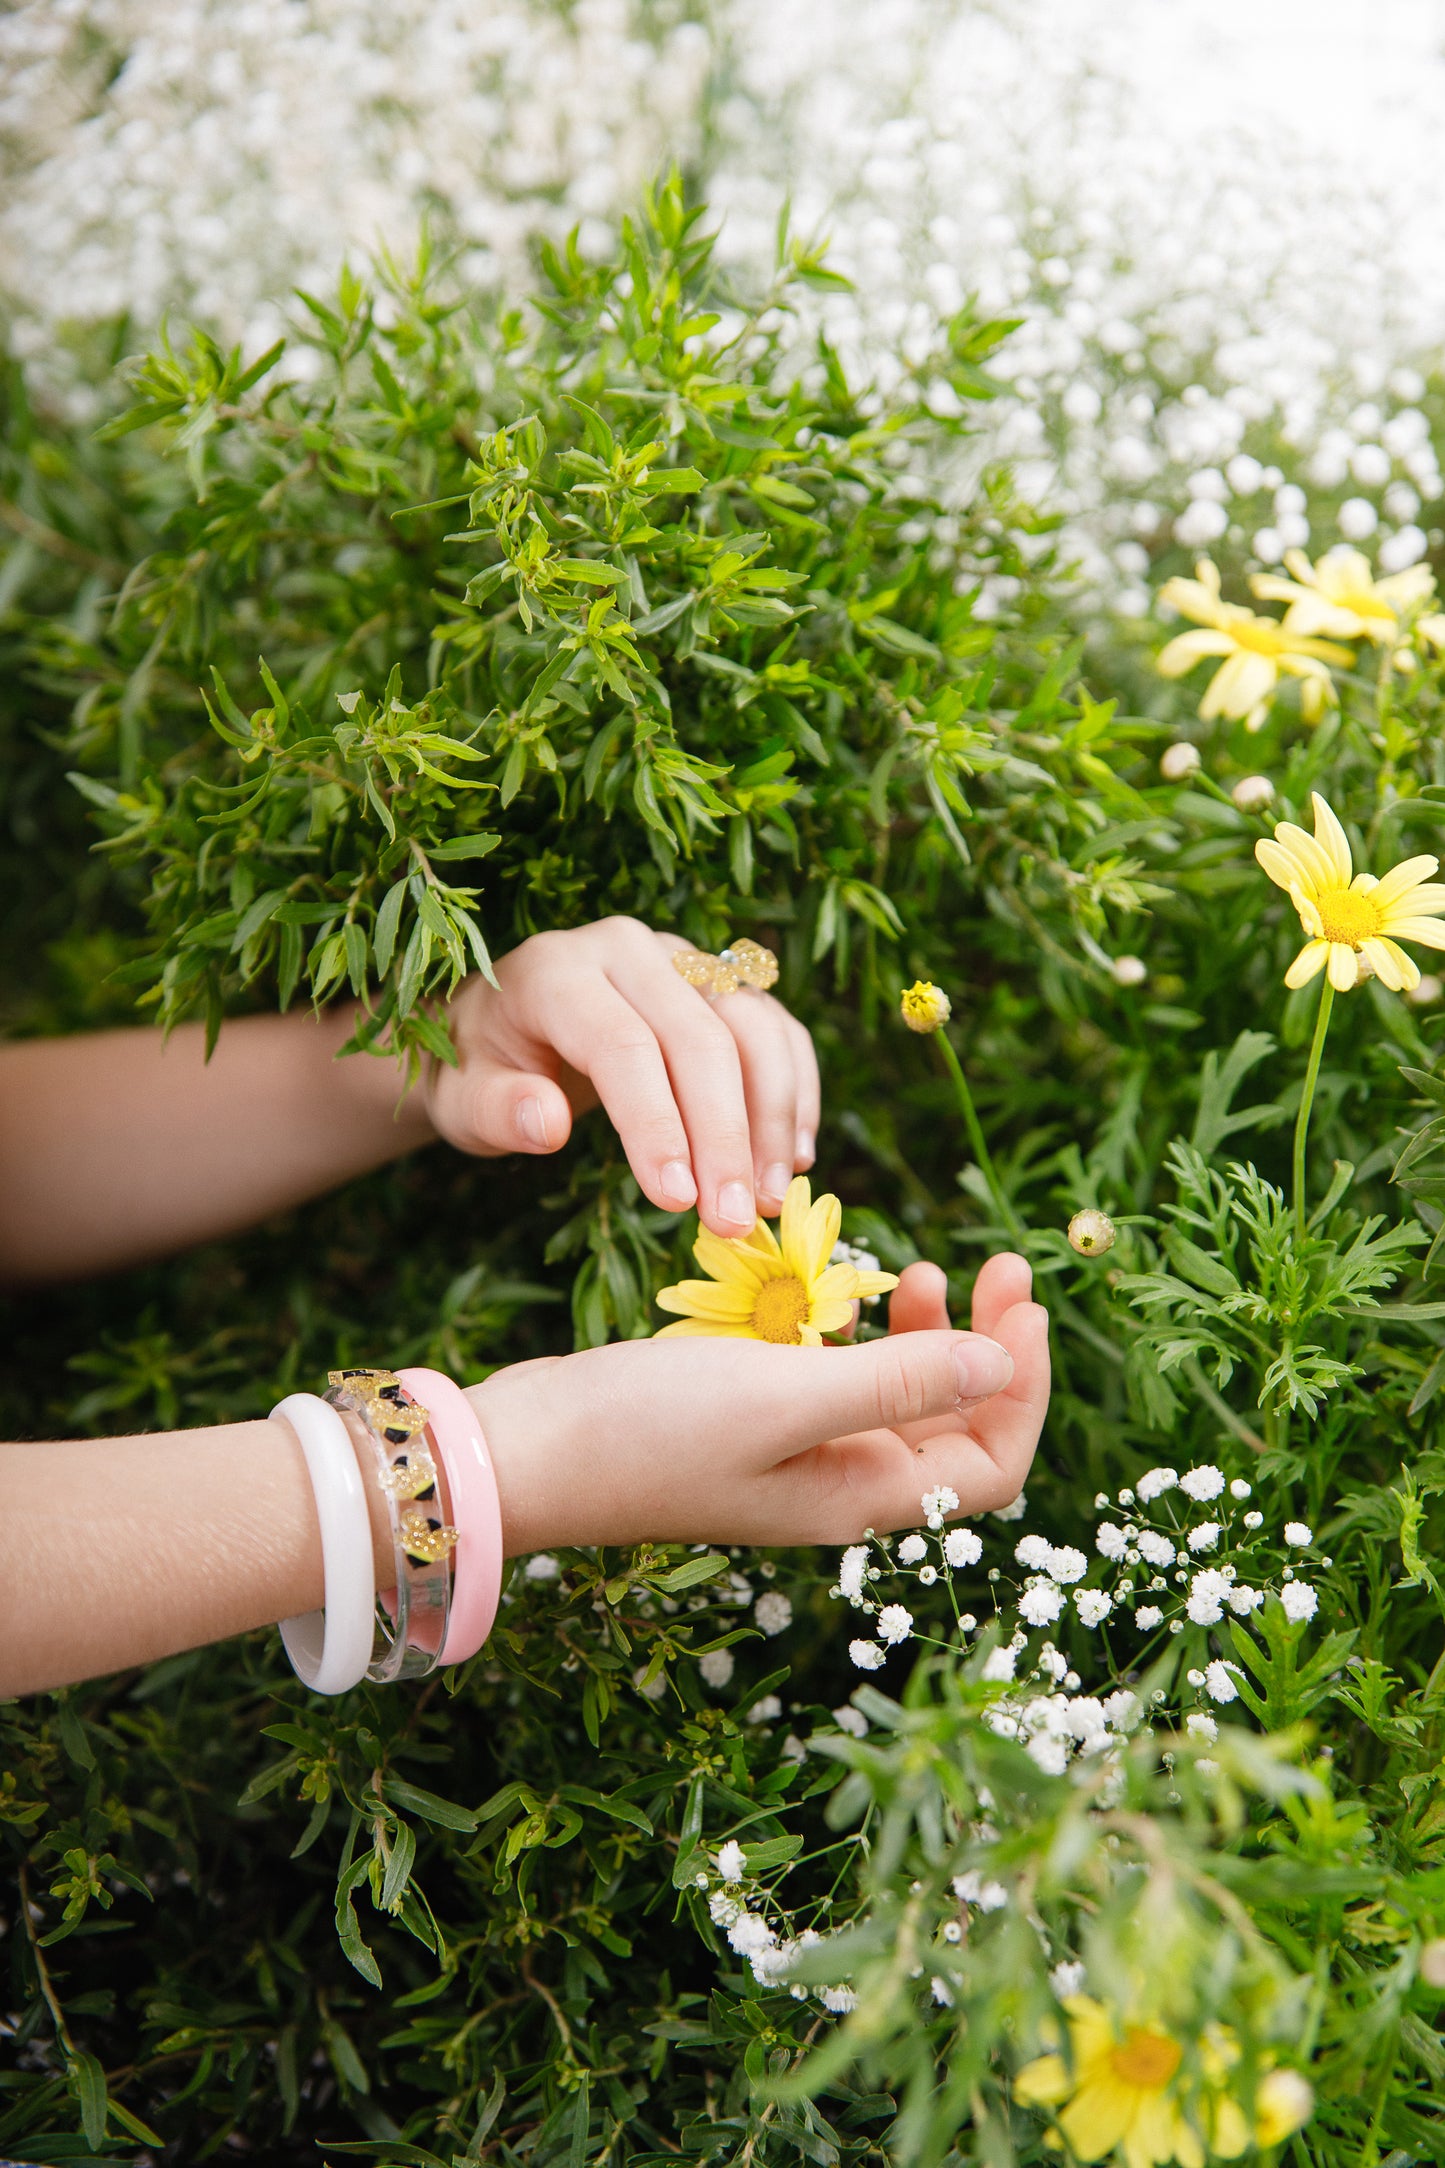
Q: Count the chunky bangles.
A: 3